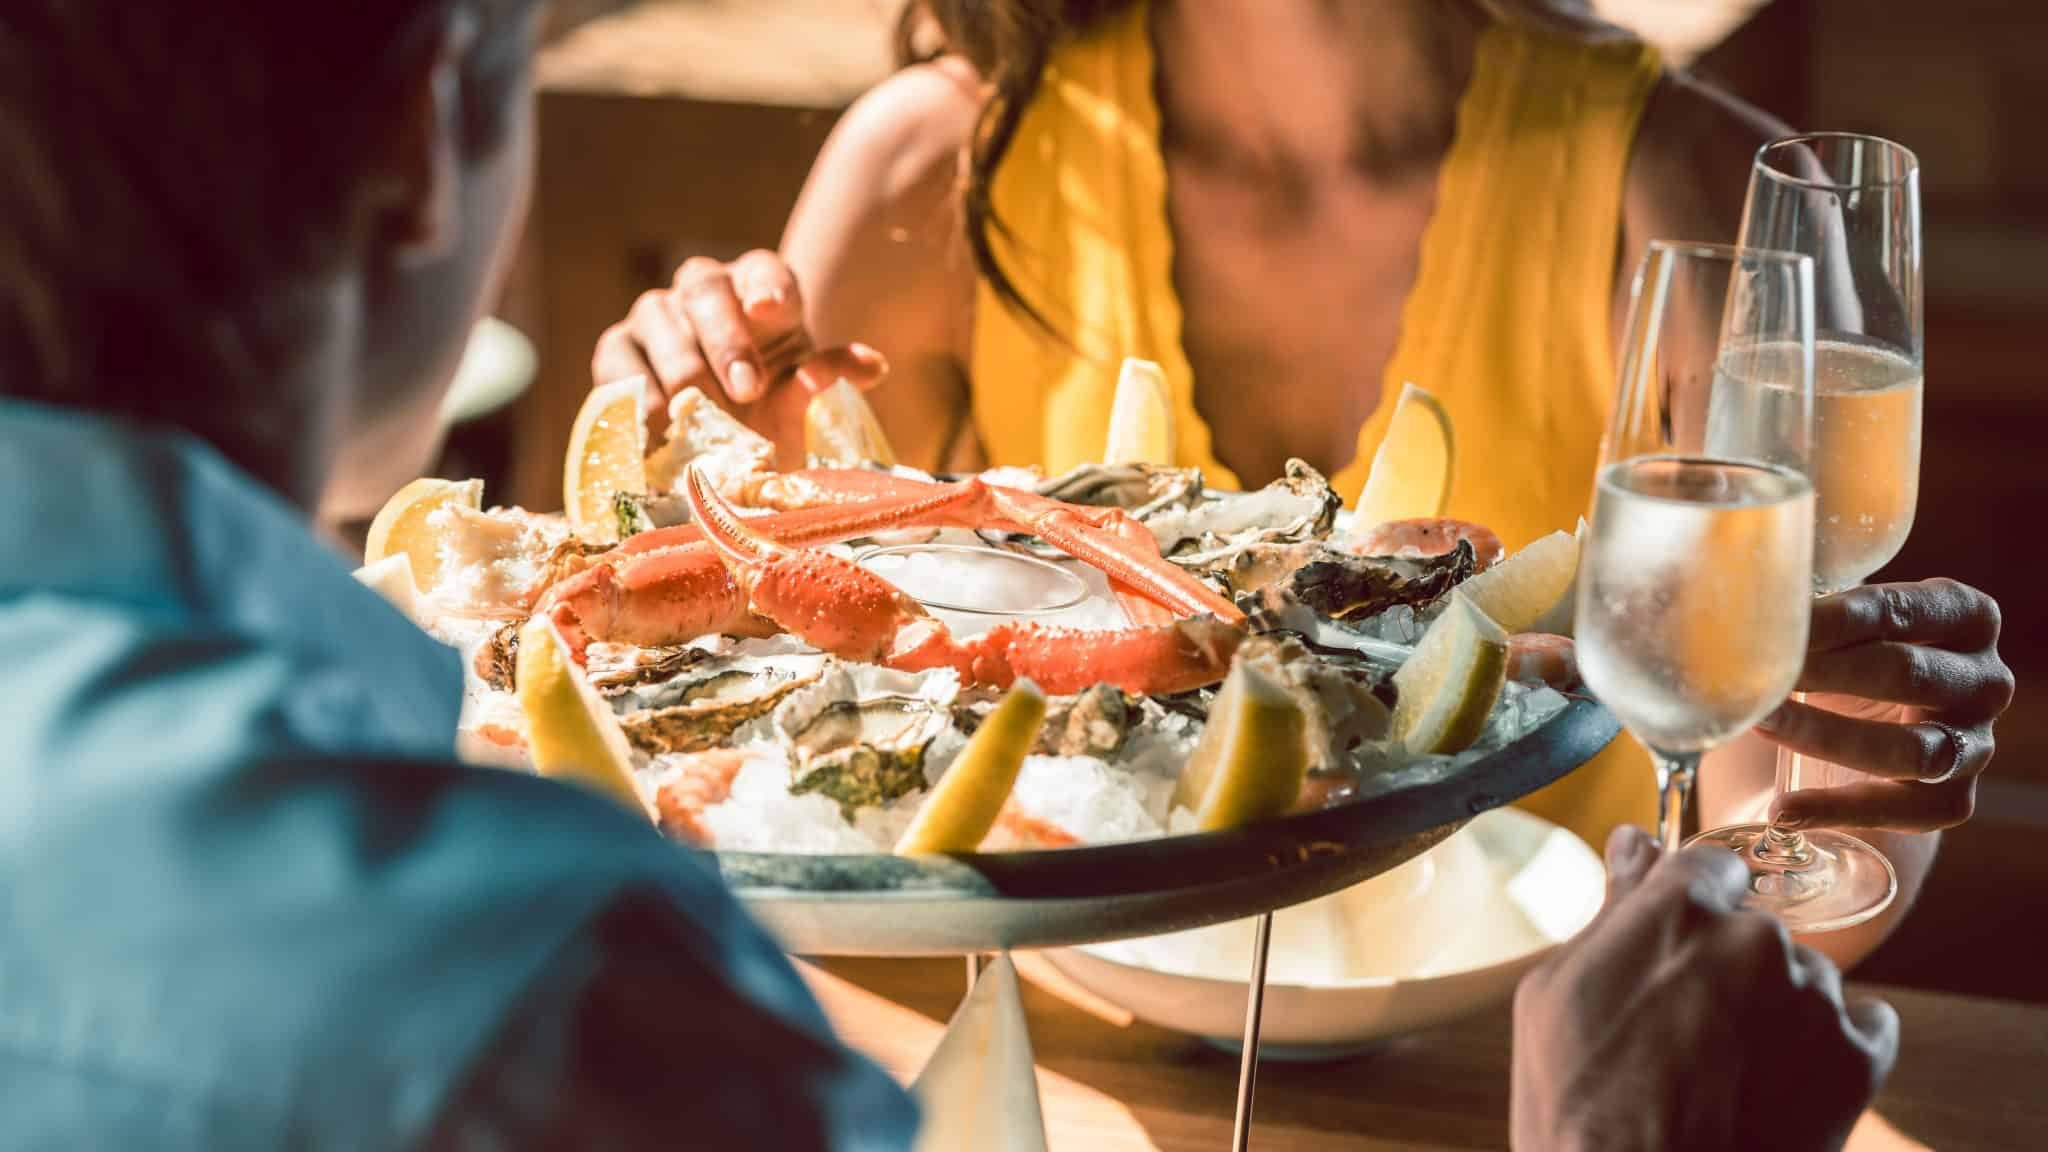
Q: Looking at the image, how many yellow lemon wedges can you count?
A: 11